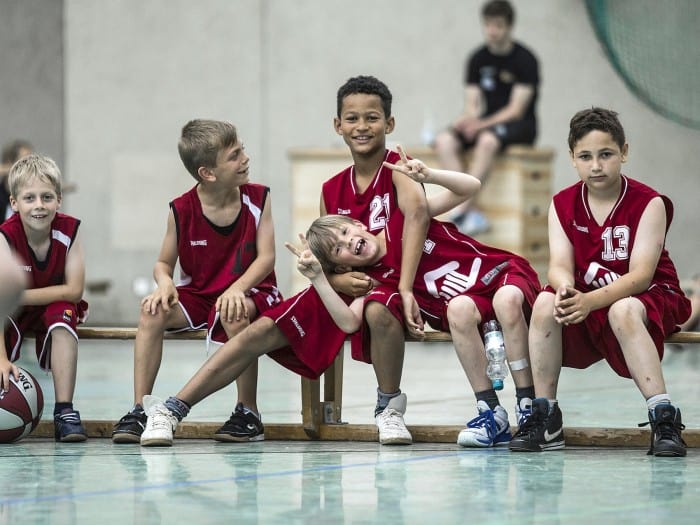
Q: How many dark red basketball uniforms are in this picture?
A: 5